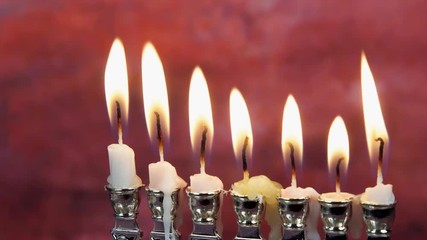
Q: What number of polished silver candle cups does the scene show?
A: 7